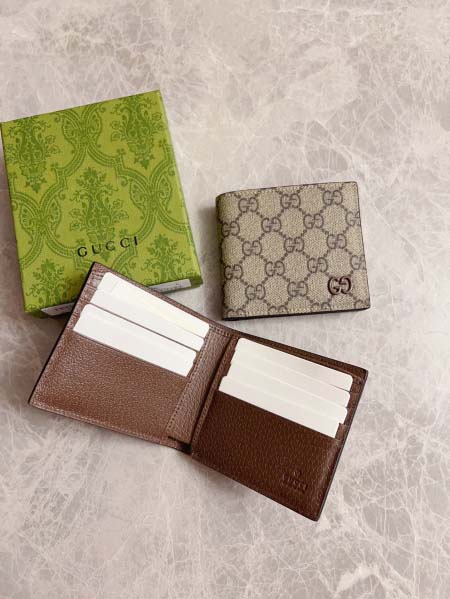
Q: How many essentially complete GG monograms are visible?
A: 15